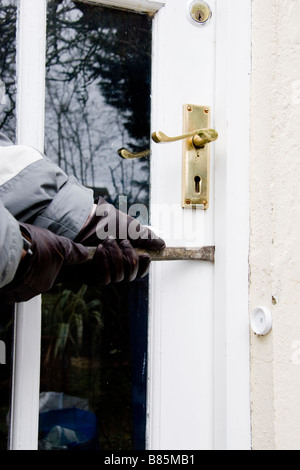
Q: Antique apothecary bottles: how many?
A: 0